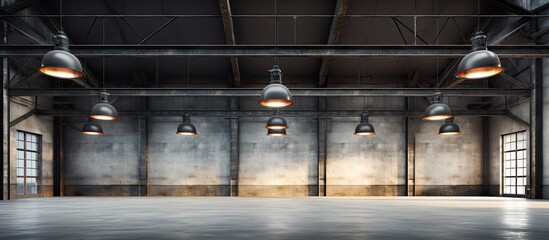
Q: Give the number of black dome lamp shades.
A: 11